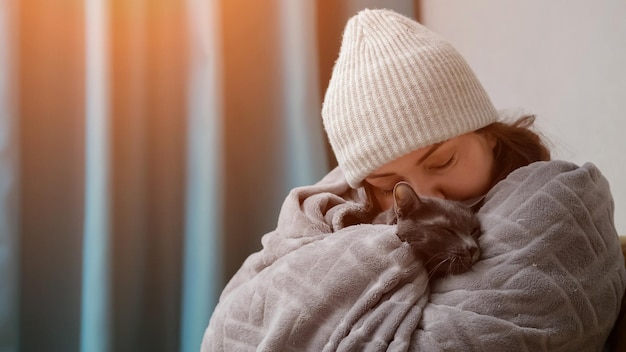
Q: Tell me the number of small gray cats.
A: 1